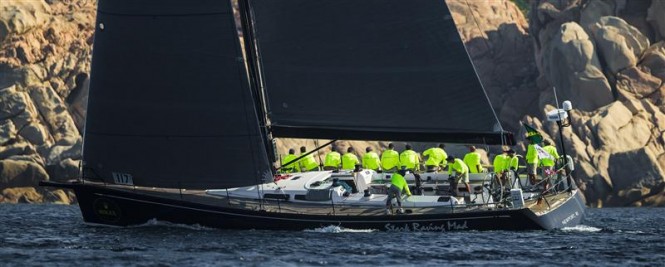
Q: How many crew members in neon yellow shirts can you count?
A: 15